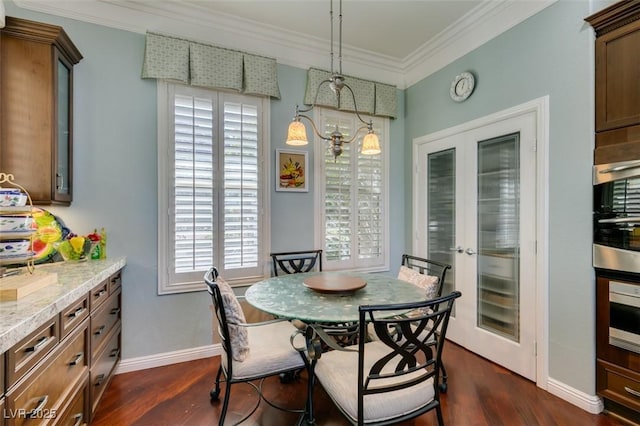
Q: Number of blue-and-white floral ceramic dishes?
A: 3